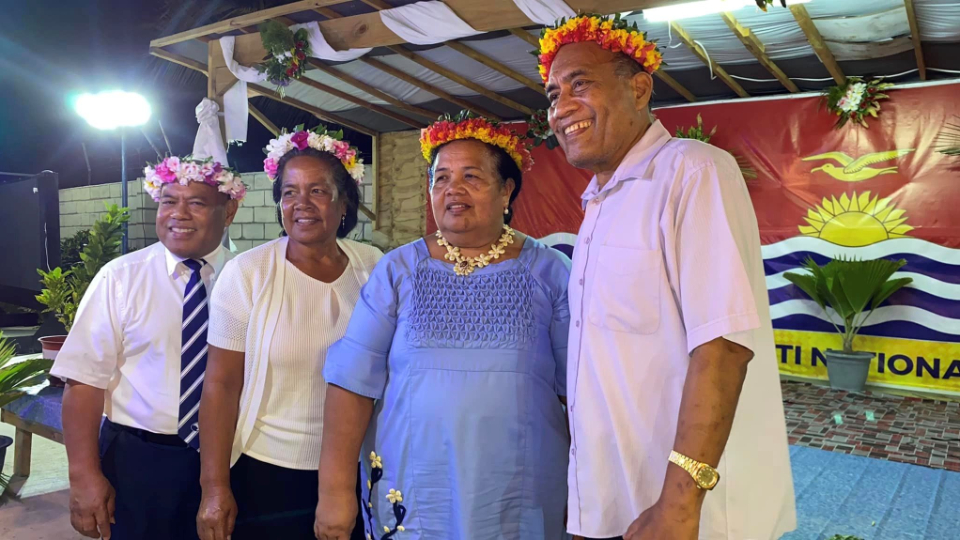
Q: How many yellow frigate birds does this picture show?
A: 1